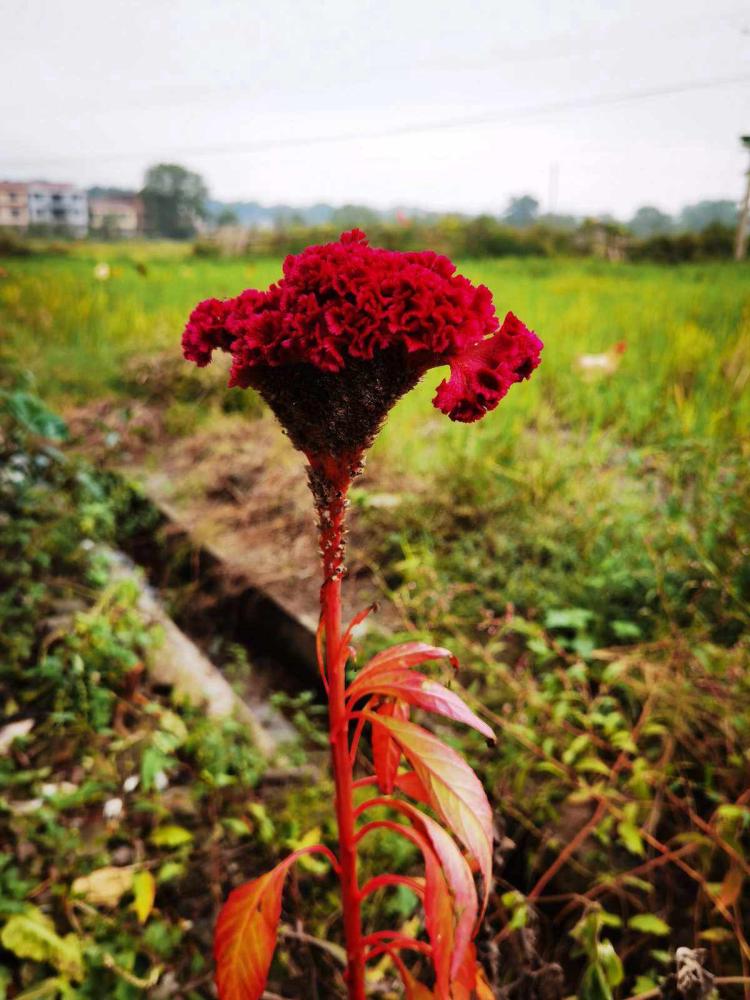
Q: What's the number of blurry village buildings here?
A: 3